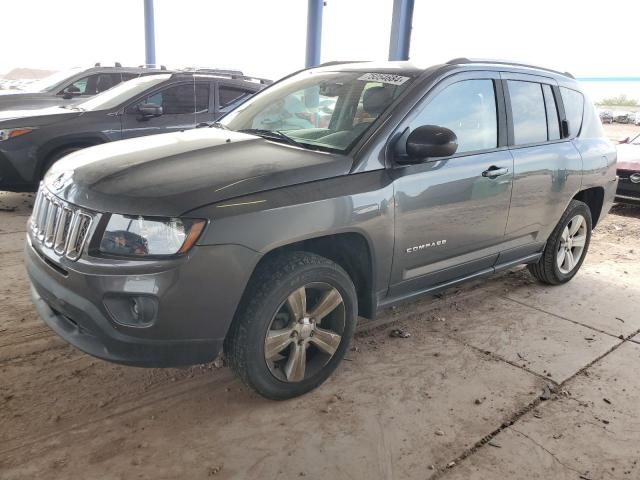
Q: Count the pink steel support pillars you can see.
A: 0